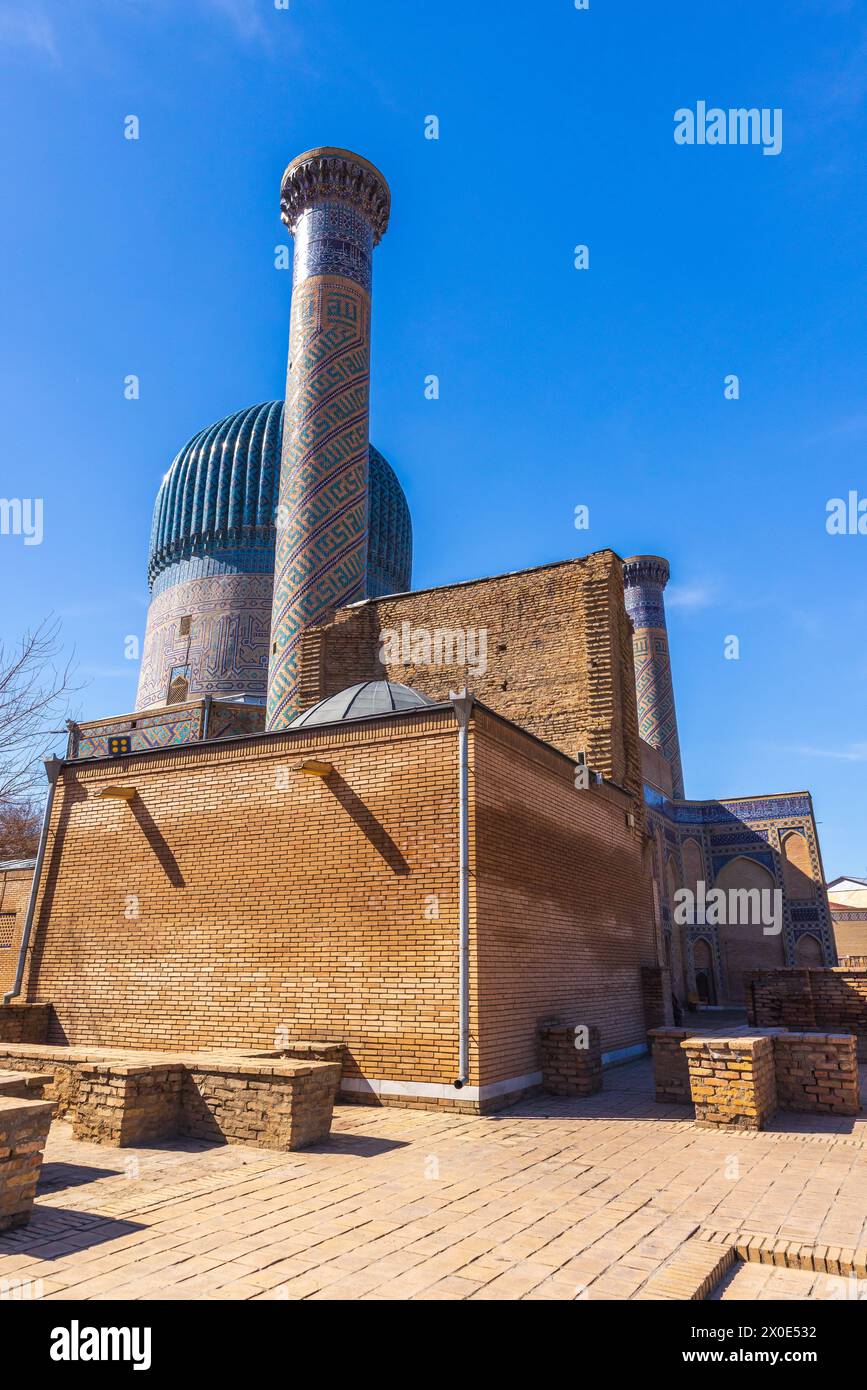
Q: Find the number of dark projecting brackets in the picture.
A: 2